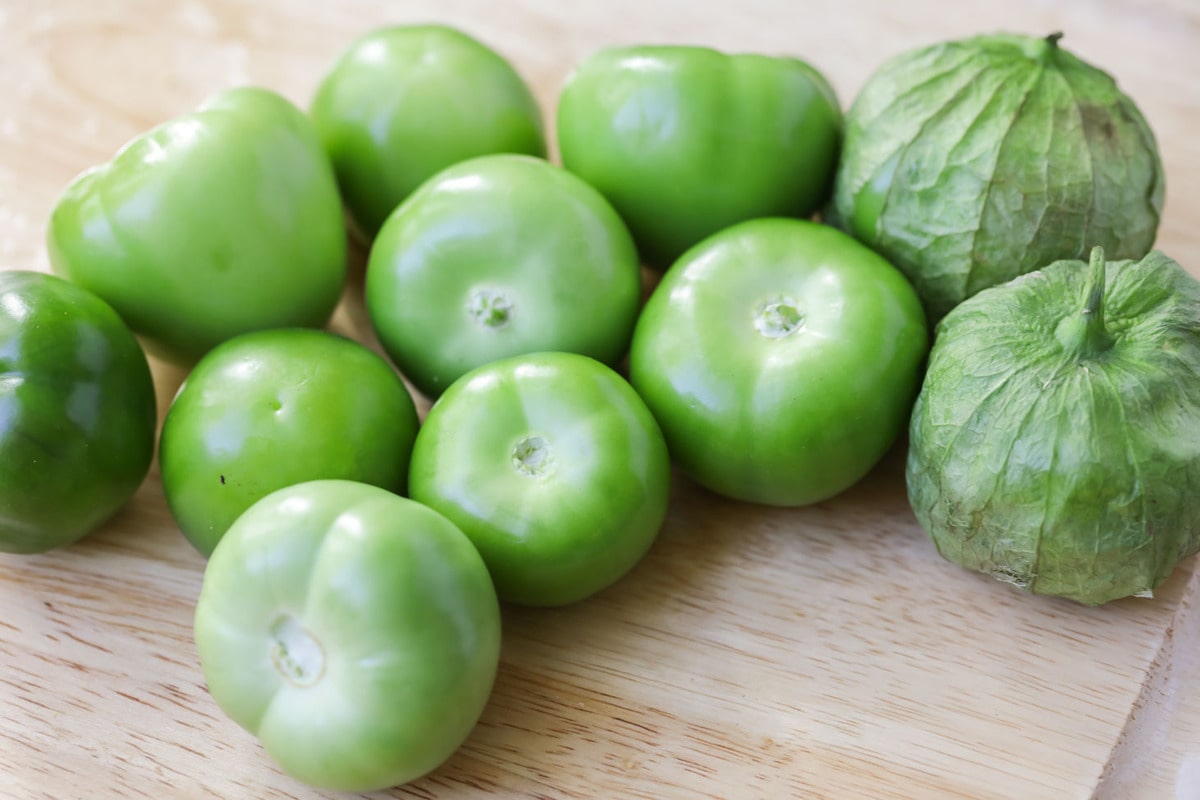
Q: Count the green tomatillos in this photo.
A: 11